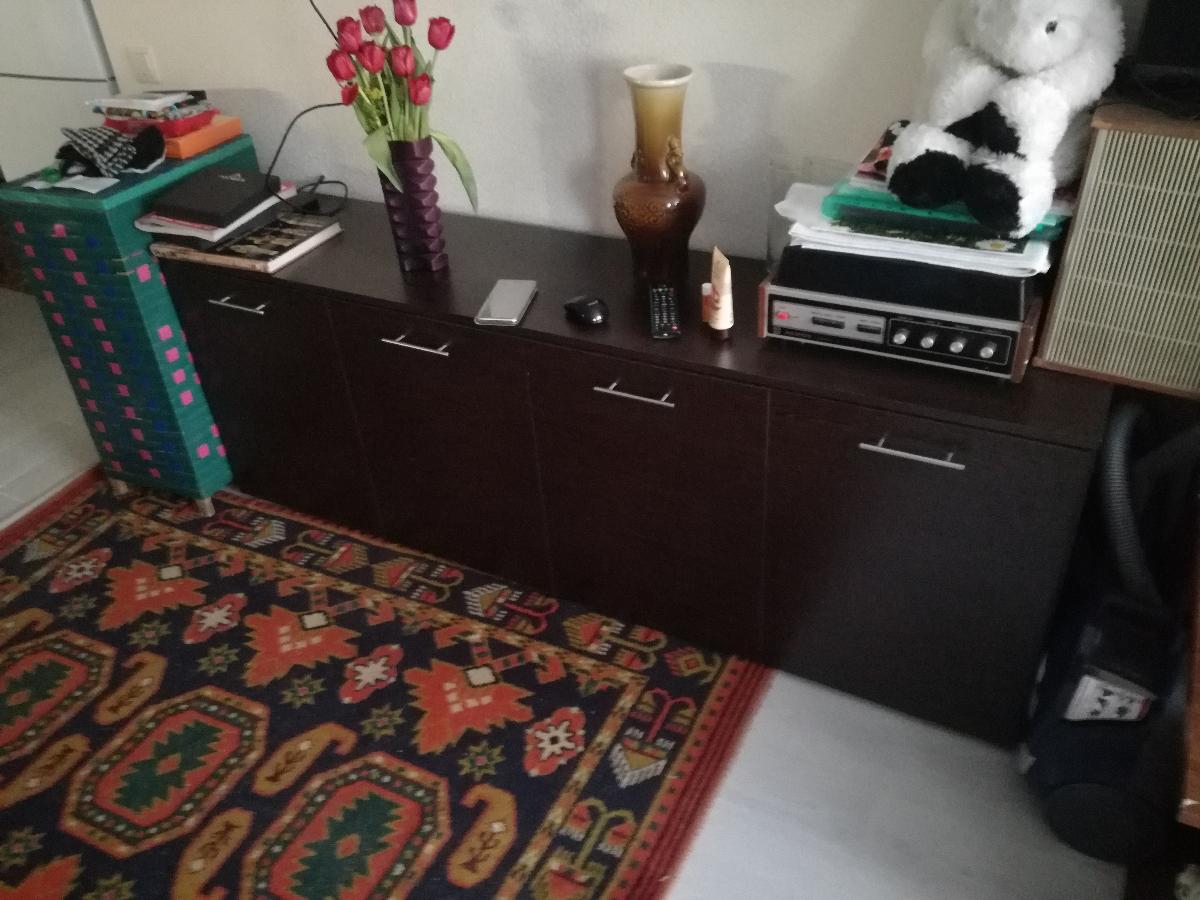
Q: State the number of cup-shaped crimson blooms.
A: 9